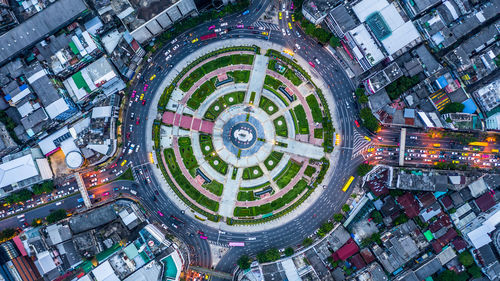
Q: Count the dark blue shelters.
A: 4